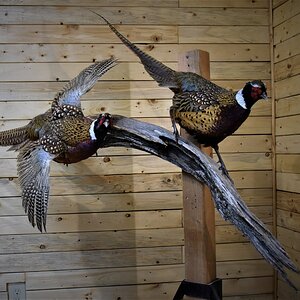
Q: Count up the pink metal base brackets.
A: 0